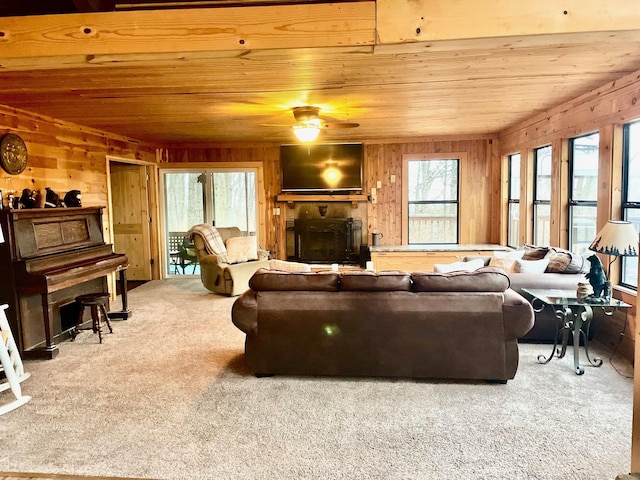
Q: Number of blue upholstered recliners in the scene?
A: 0